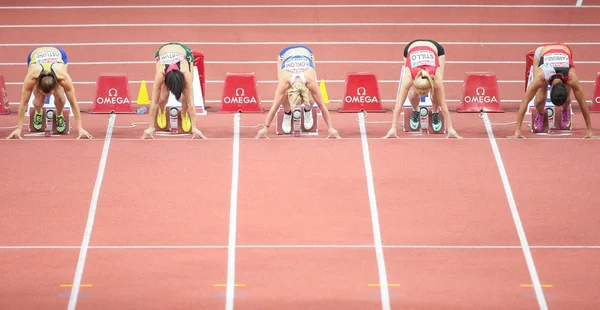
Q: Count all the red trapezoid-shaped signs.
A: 6